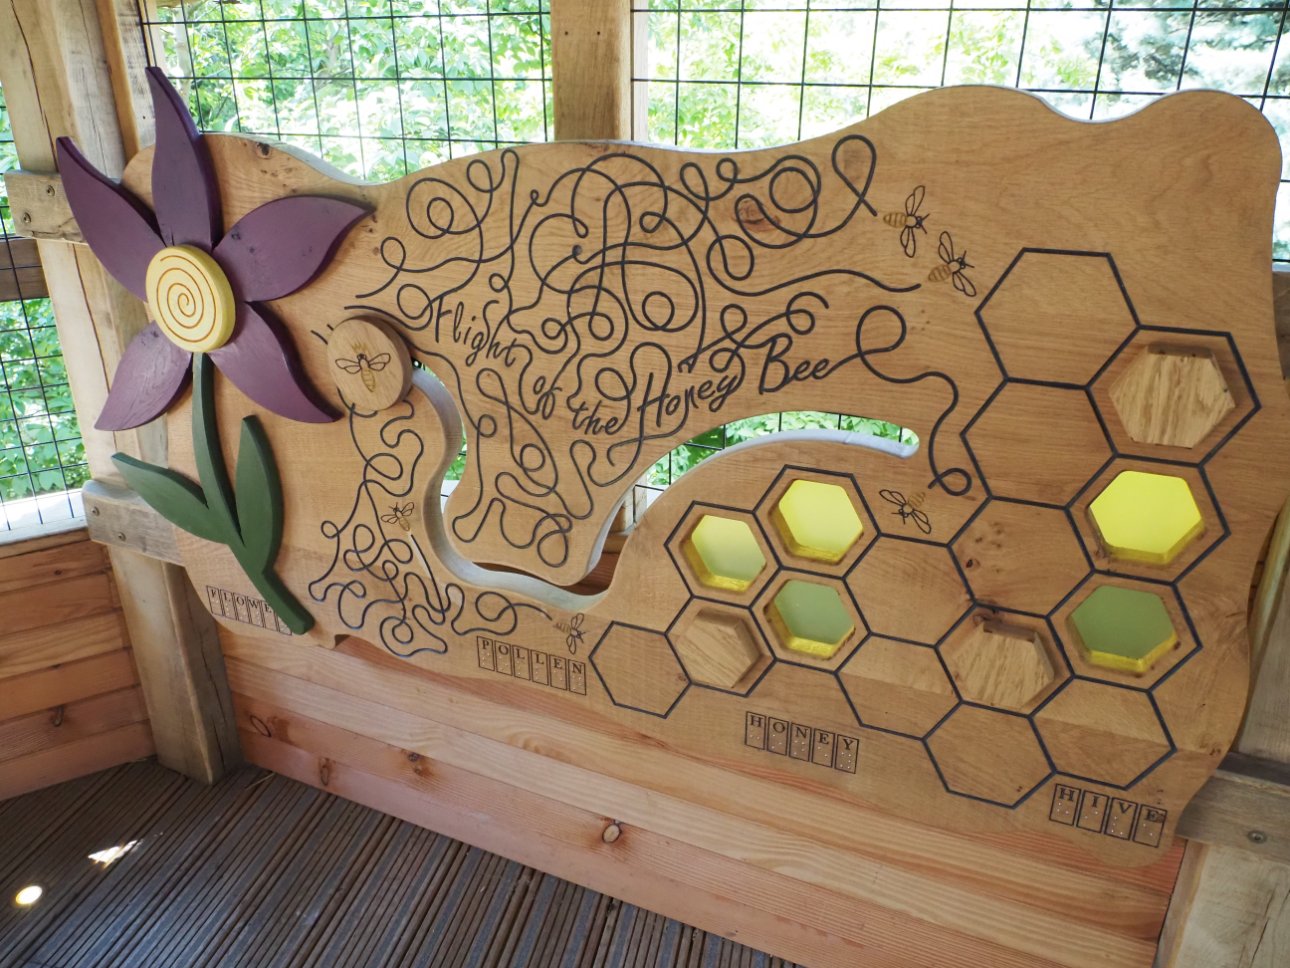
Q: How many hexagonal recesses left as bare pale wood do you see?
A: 3